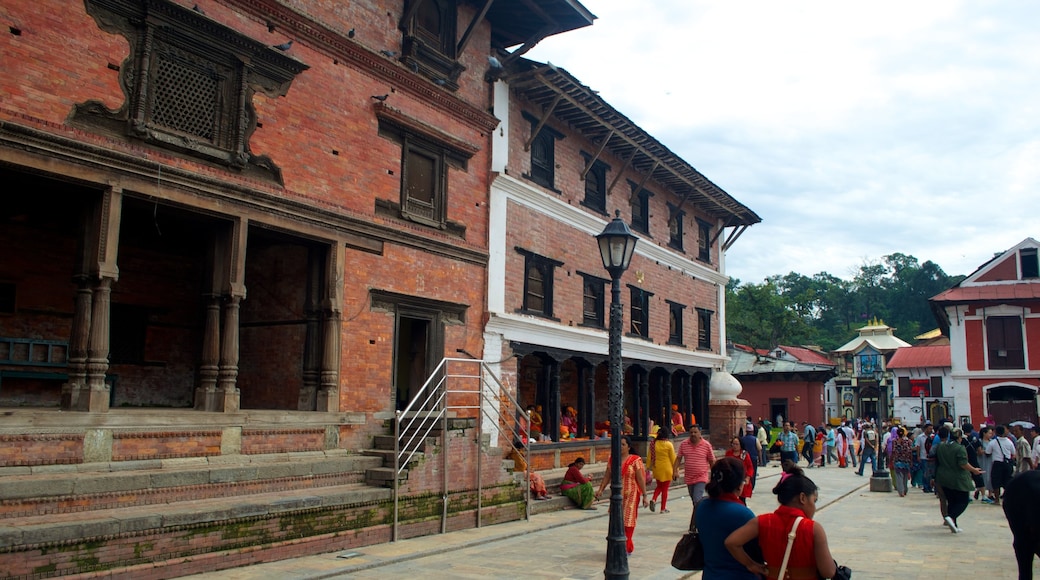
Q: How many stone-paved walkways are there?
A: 1